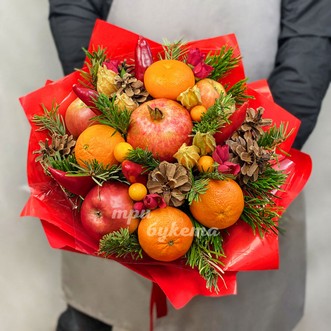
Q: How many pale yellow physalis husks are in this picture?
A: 5